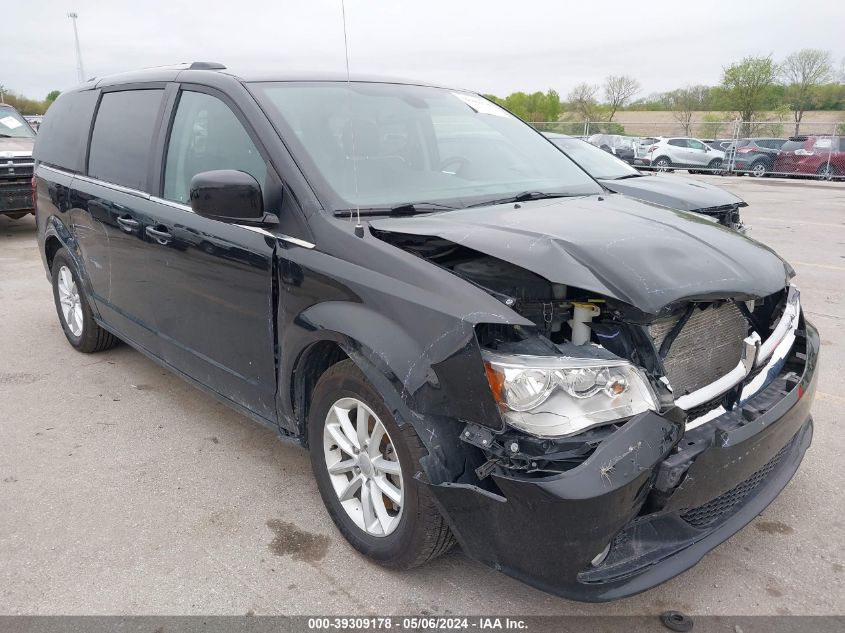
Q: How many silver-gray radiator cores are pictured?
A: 1